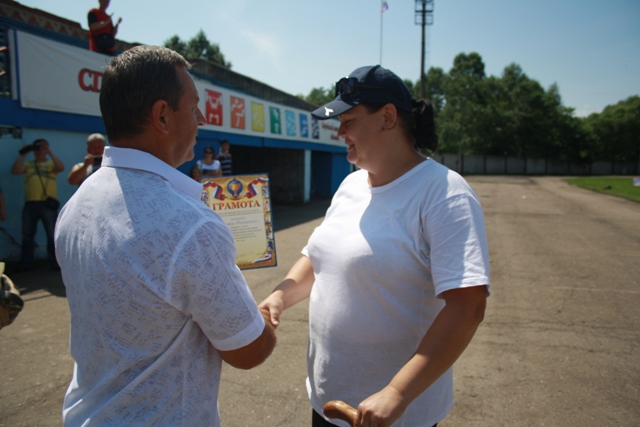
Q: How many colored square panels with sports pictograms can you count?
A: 7